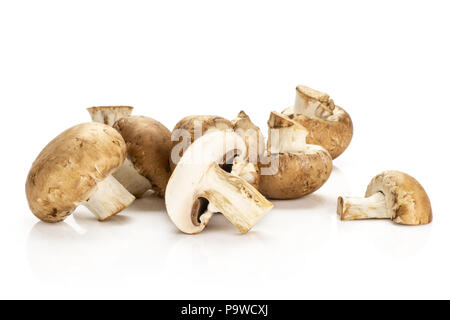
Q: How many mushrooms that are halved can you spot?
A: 1